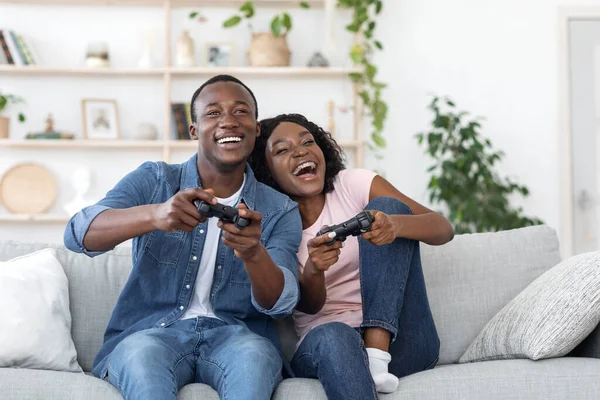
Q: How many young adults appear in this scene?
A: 2